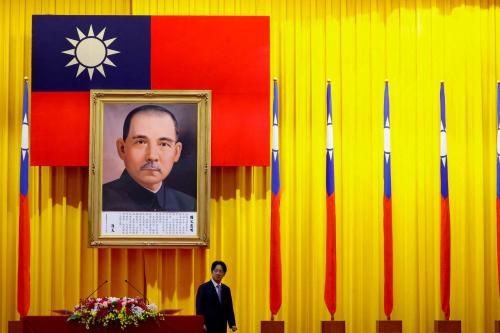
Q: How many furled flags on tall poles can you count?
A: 6